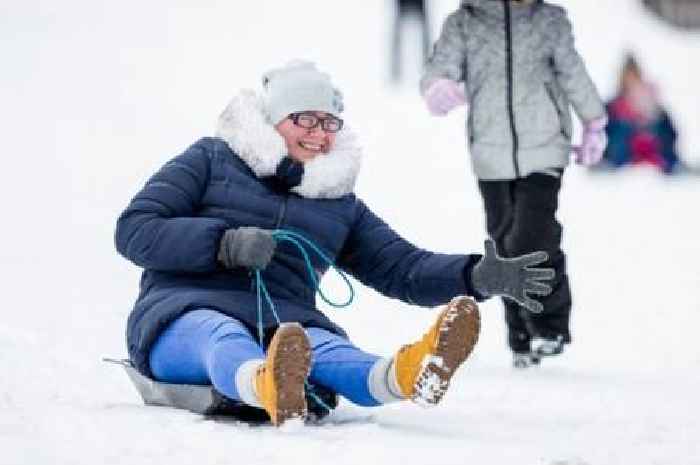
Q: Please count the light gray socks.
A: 2